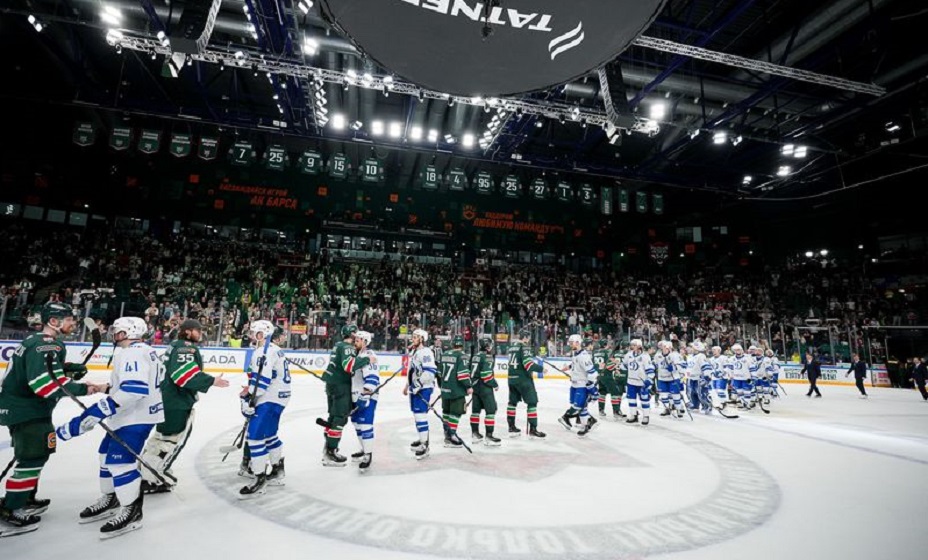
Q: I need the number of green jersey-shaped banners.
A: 12